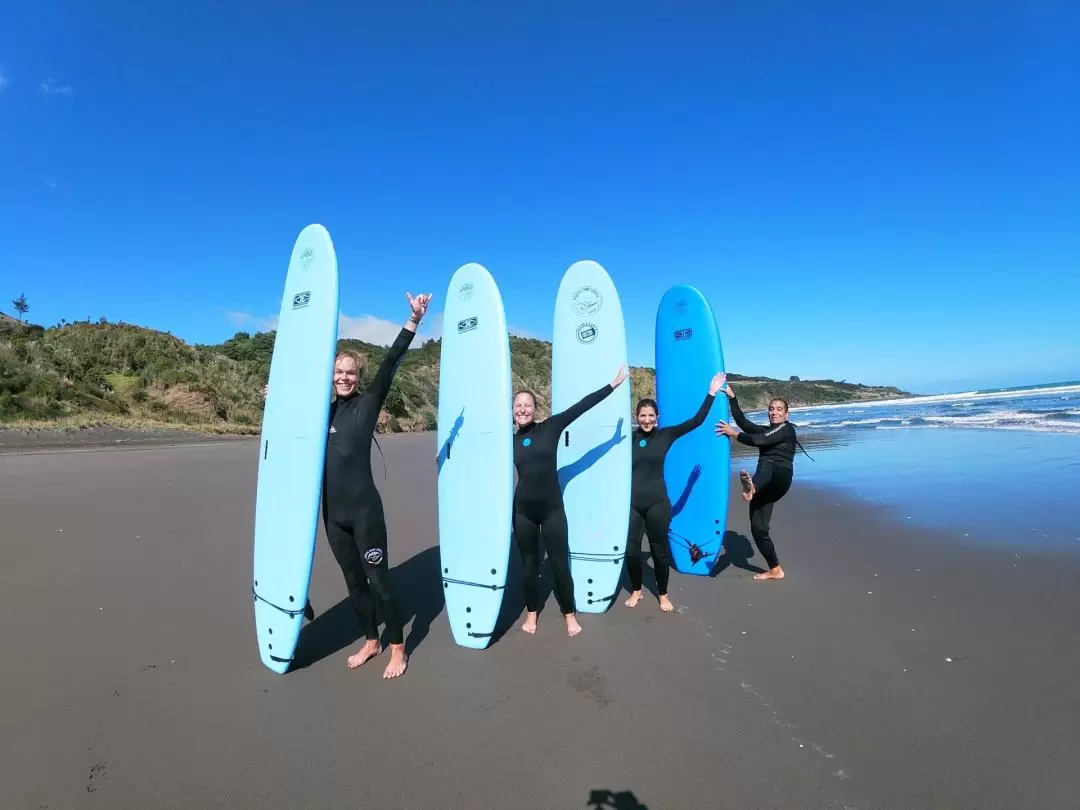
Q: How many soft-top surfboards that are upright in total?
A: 4